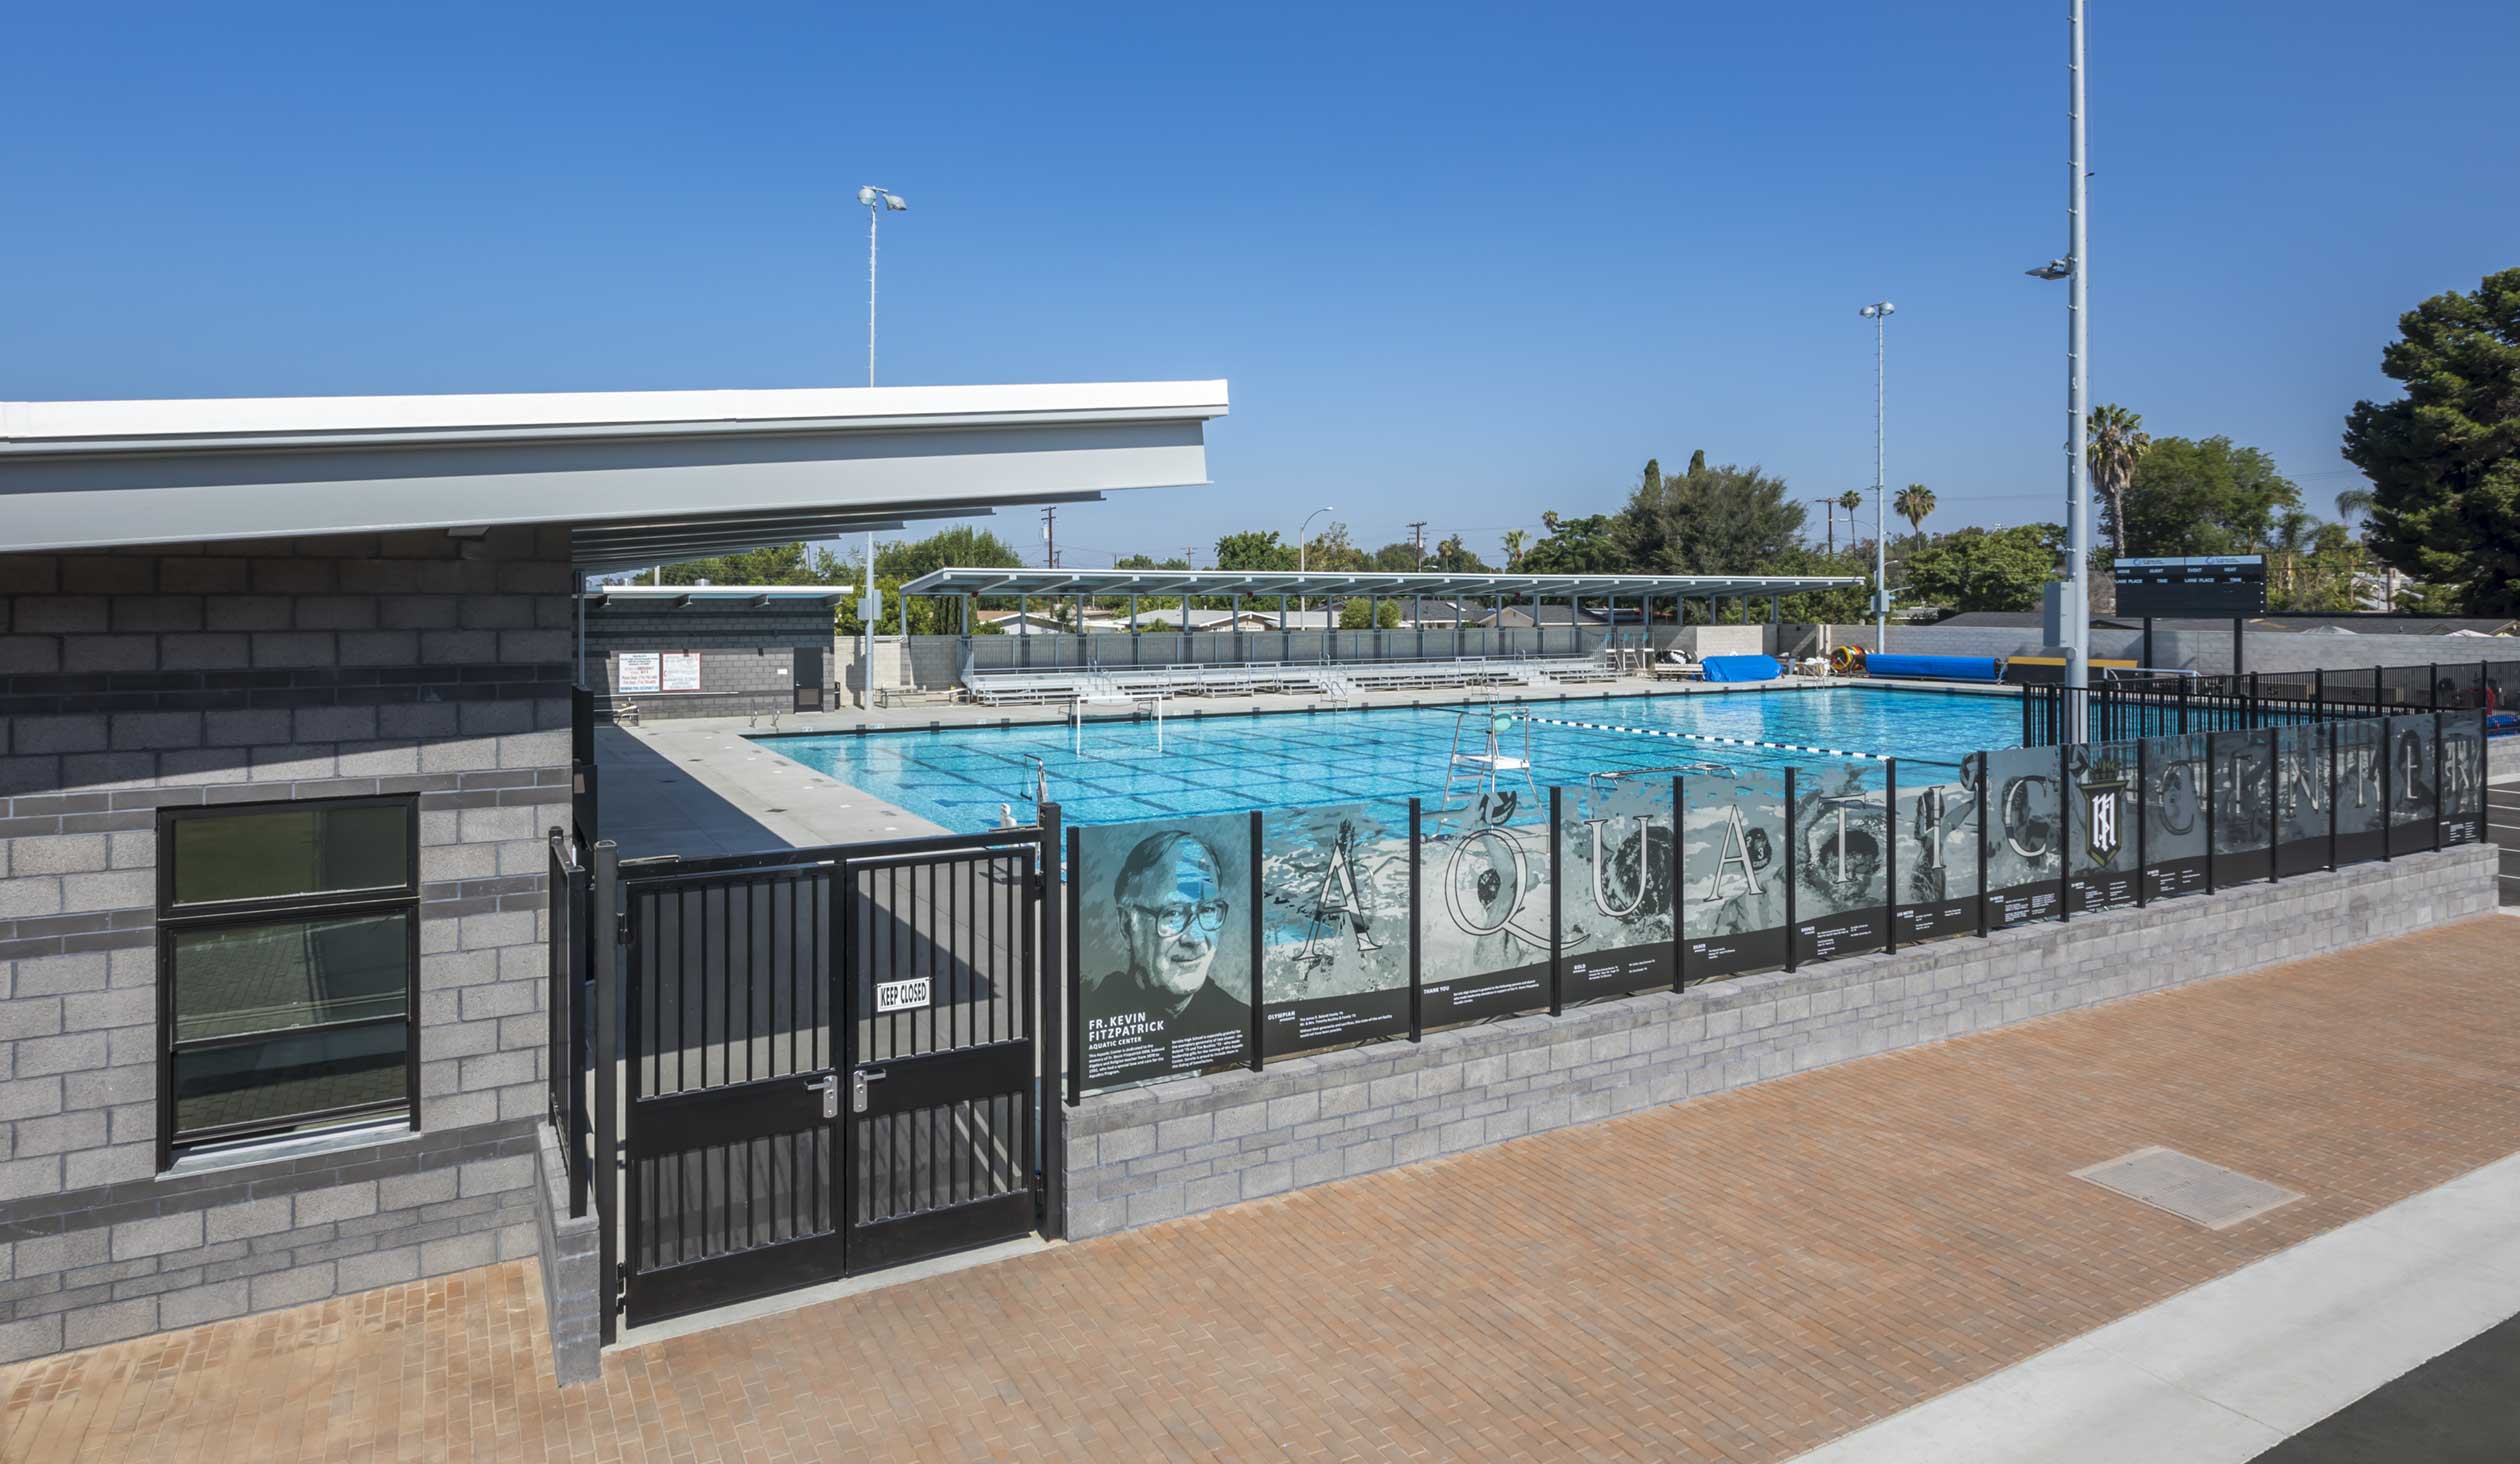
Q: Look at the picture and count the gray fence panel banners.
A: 15